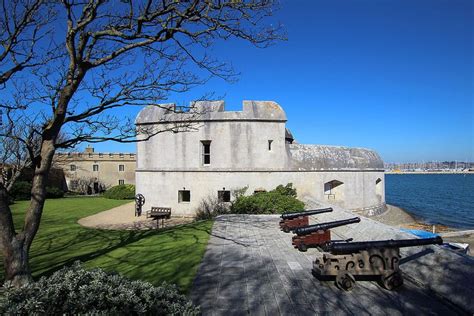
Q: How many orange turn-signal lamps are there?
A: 0